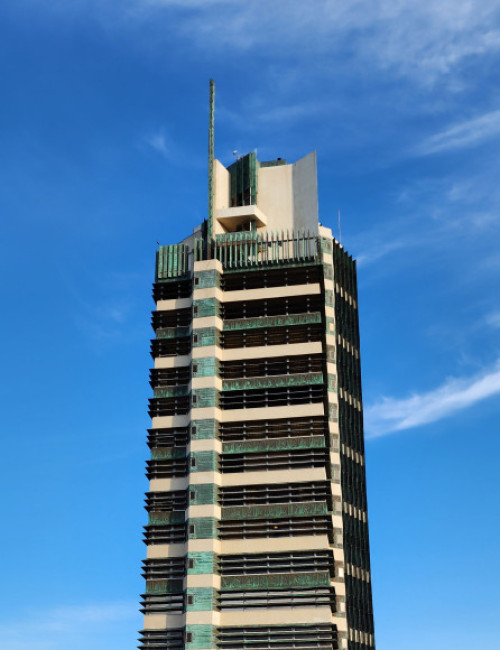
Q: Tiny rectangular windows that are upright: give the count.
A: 12